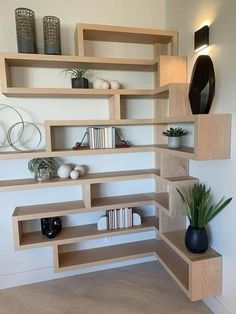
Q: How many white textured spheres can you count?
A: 6